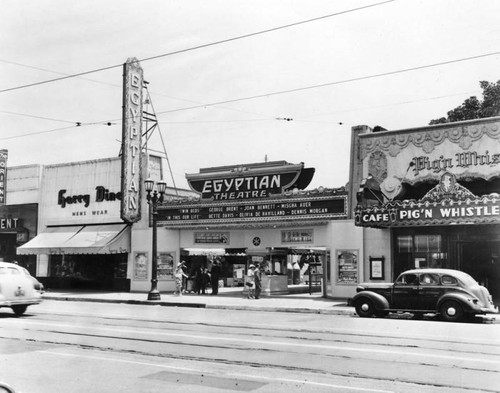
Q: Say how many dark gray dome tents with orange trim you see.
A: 0